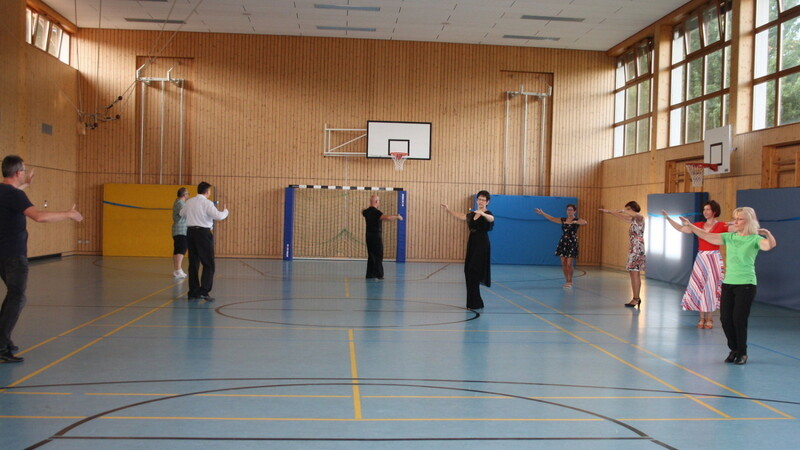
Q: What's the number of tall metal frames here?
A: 2